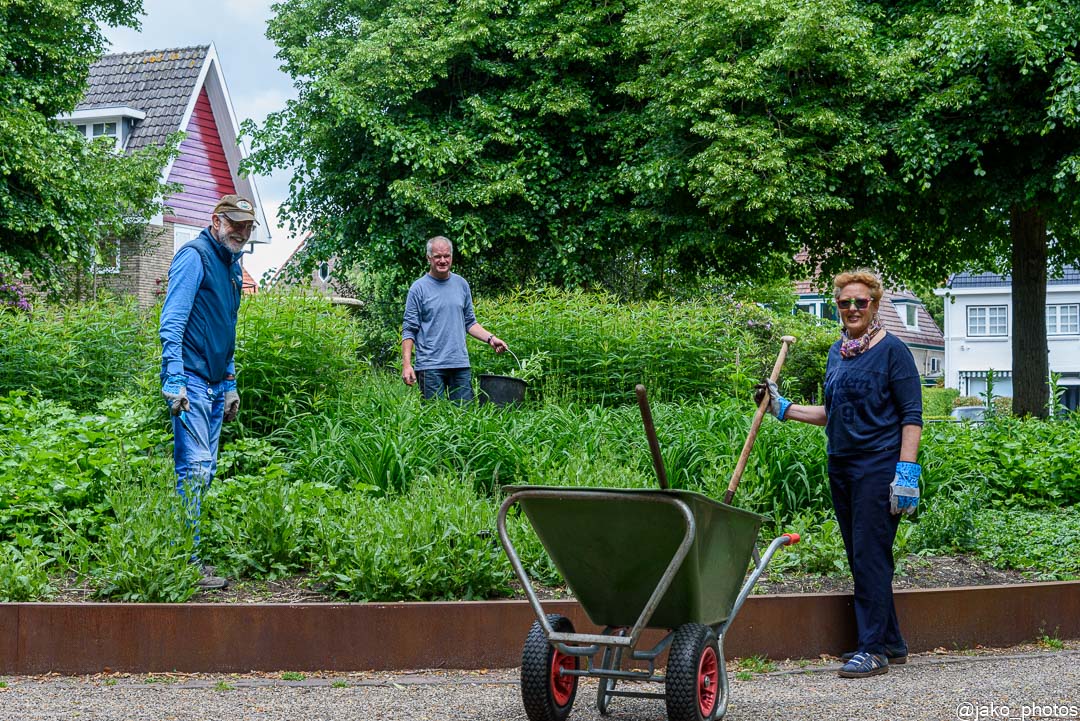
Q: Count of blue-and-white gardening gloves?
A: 4